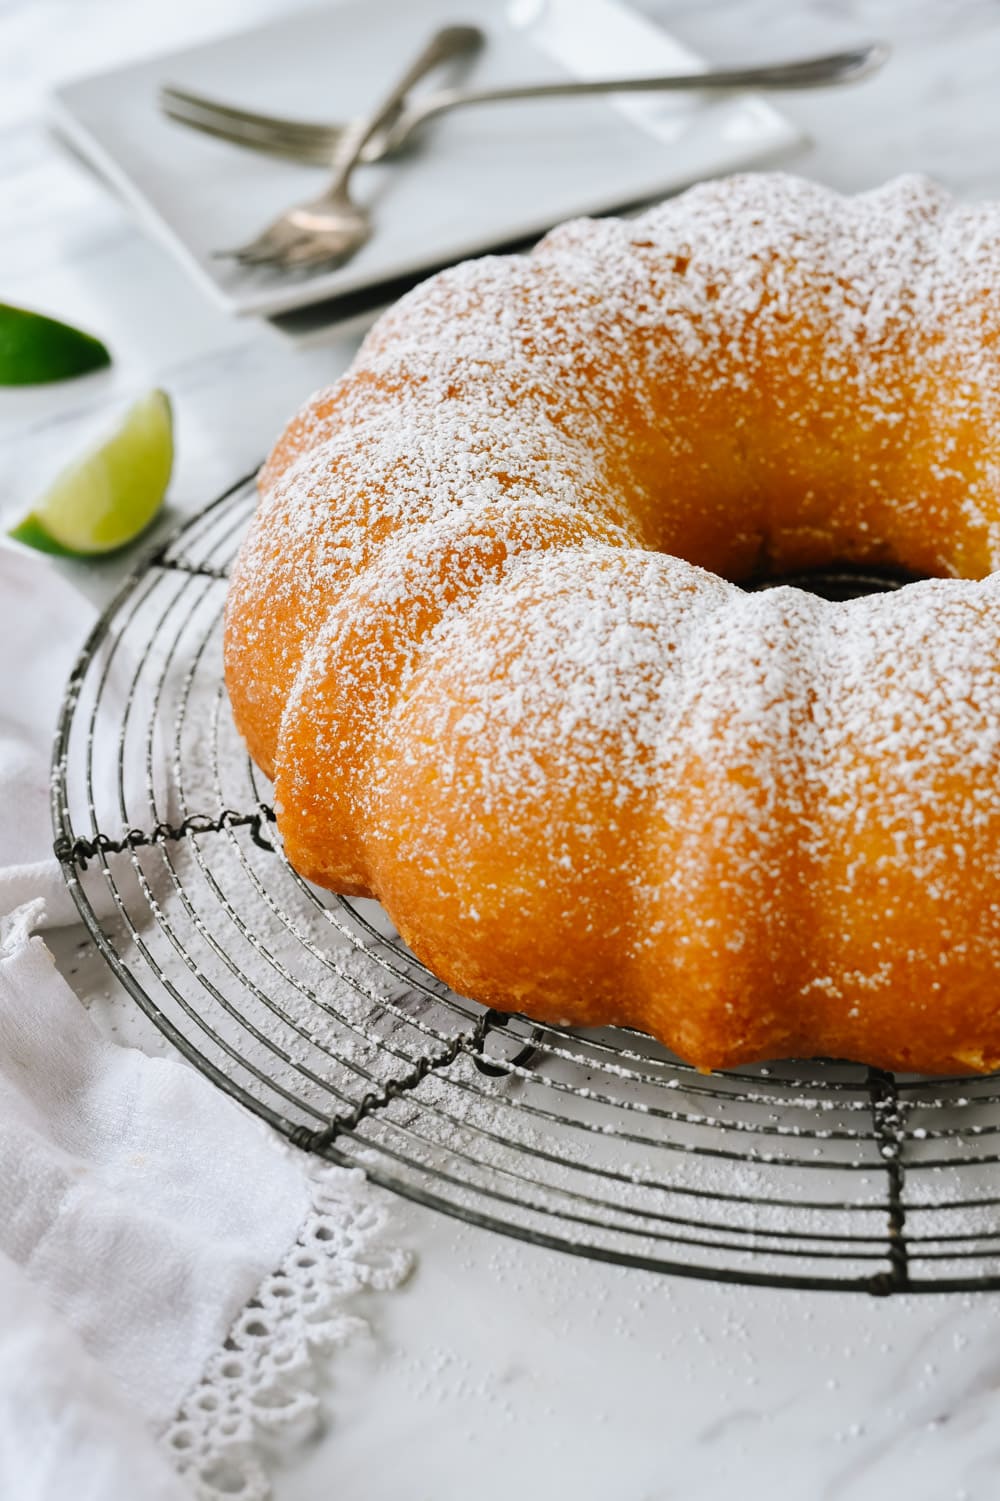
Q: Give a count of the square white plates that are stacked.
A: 2